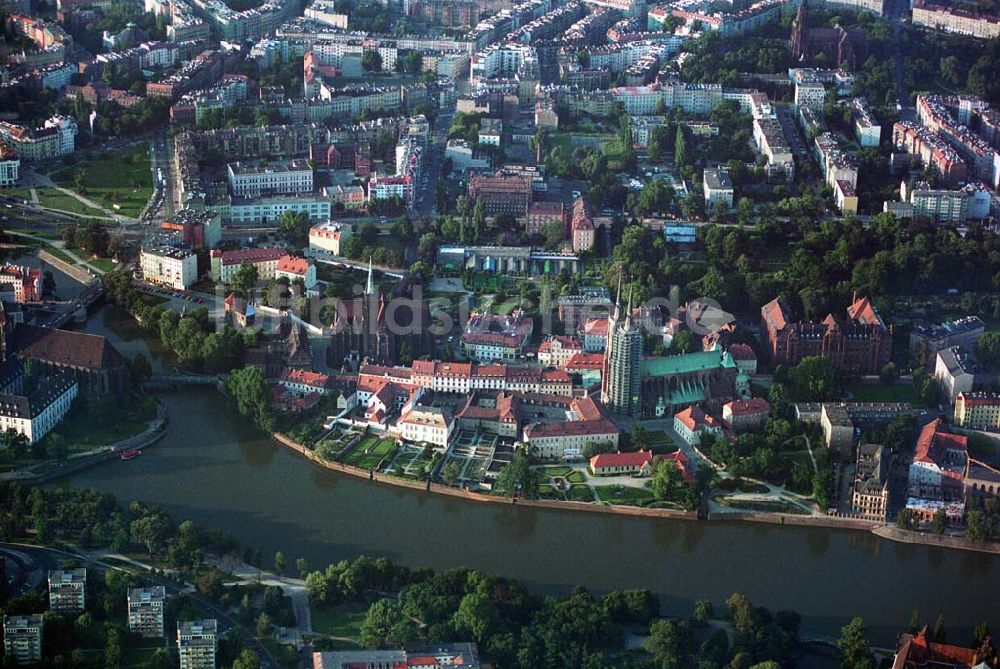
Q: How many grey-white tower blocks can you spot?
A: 4